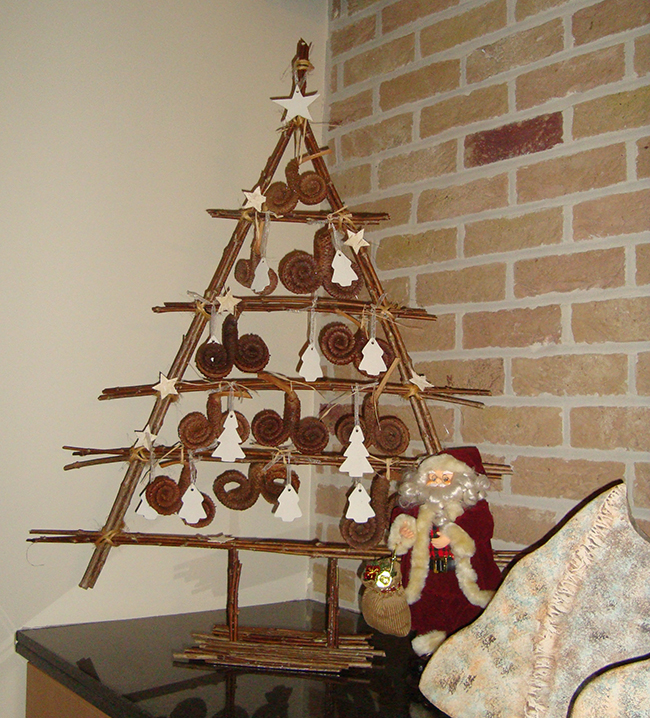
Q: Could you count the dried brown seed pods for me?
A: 11